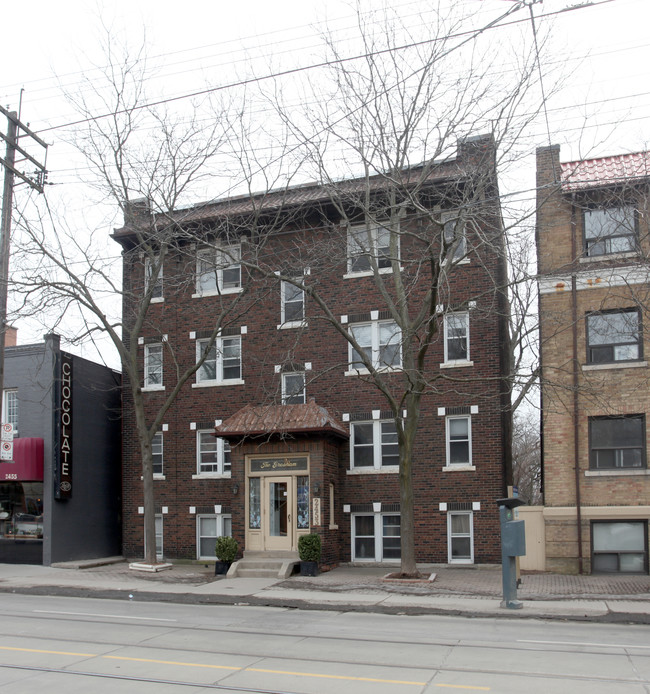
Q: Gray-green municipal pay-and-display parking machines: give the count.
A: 1